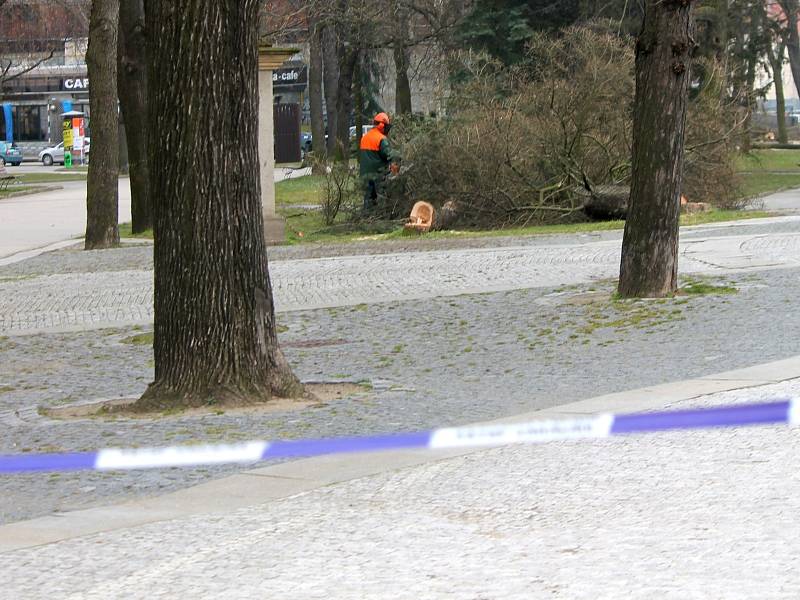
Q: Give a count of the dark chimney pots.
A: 0